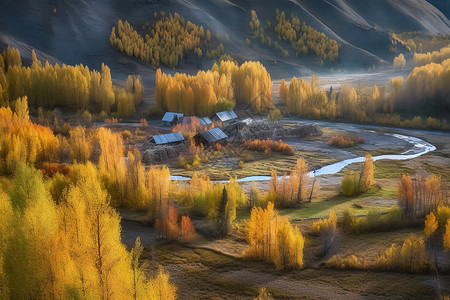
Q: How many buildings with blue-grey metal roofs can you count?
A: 5